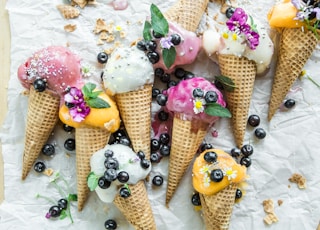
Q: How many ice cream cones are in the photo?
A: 9